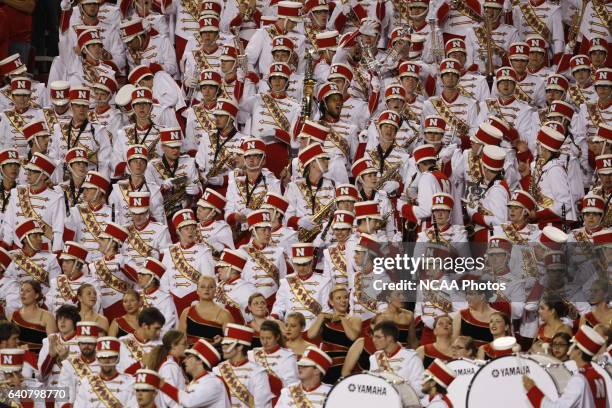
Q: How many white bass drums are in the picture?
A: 4